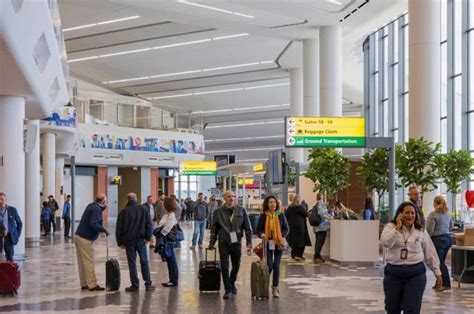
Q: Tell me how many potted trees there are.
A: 4